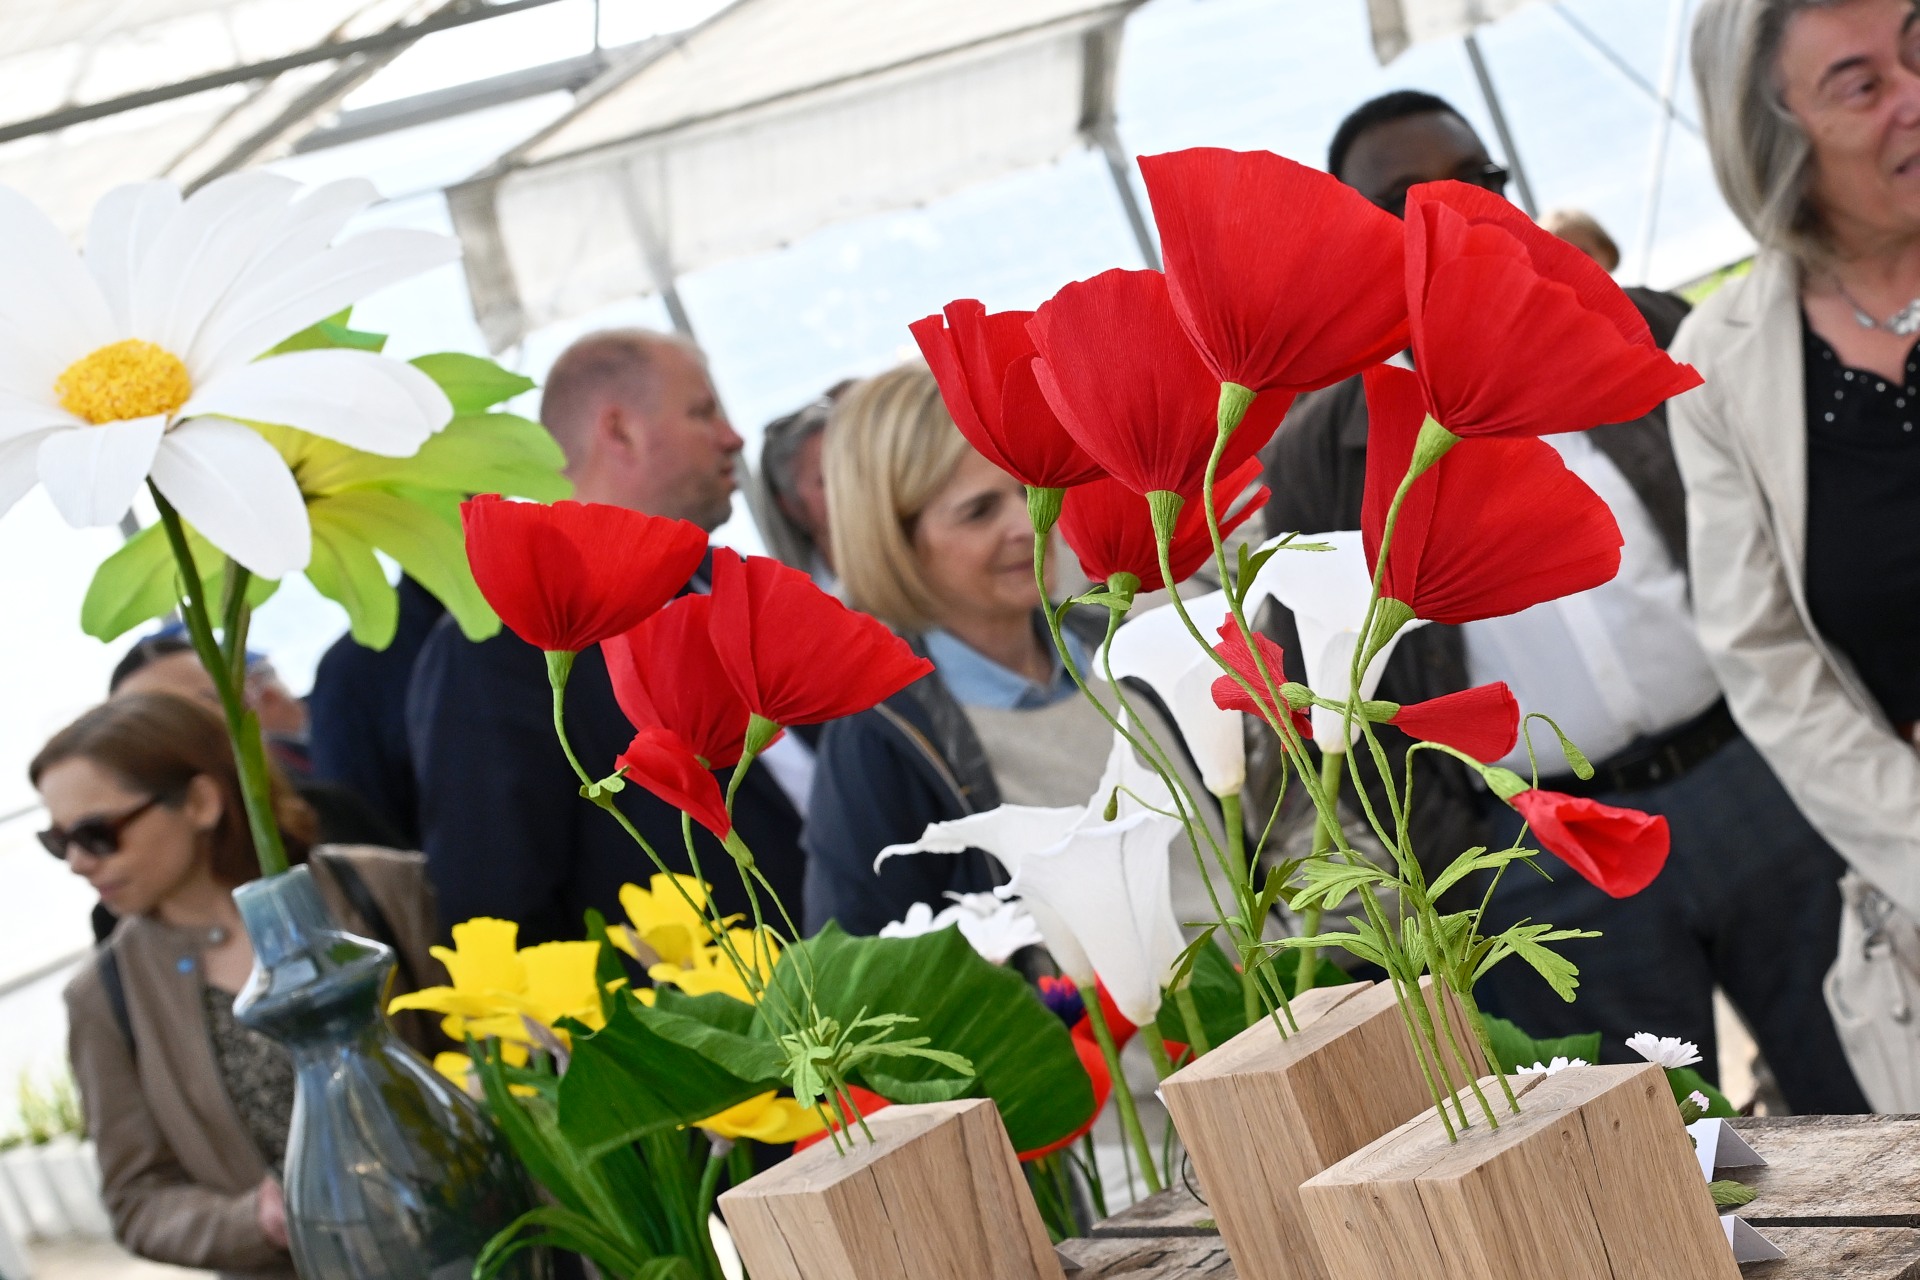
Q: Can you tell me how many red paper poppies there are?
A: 13